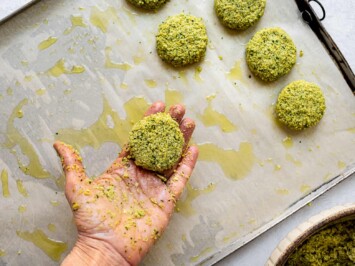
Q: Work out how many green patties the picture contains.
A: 6